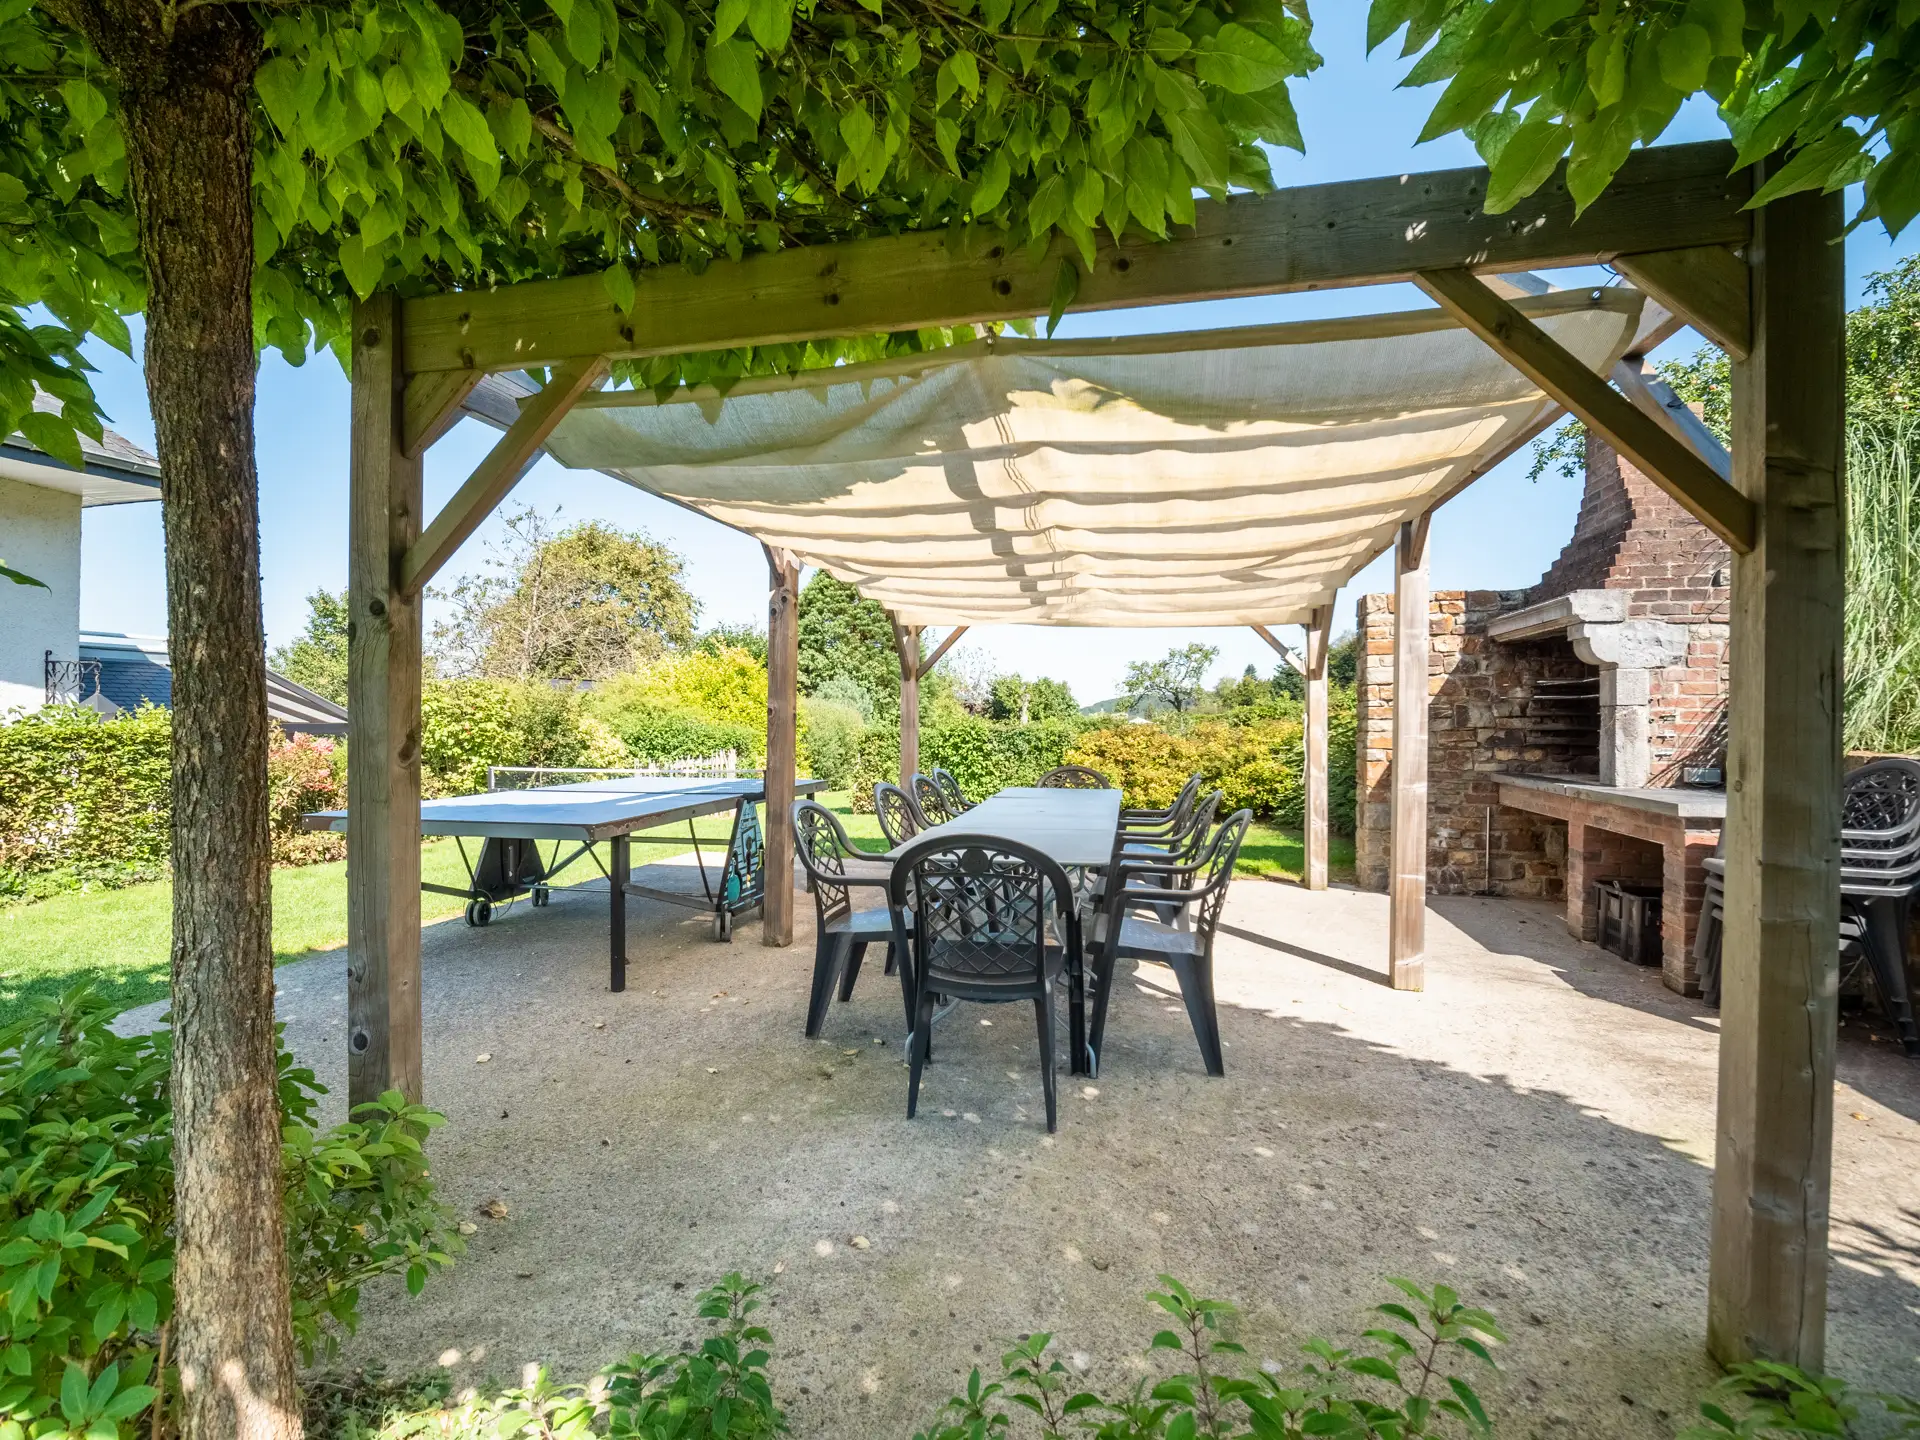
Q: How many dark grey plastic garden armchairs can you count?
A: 14